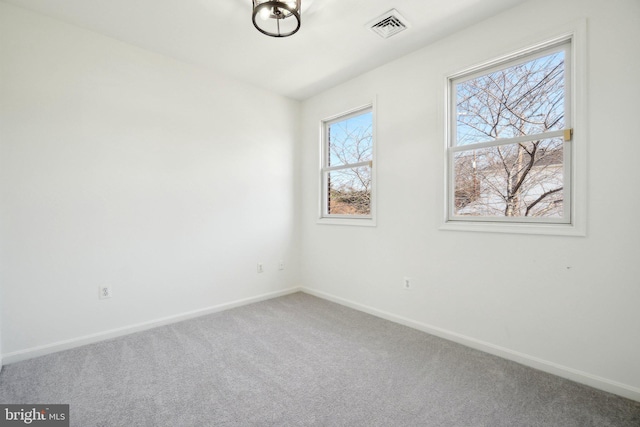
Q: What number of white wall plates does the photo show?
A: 4